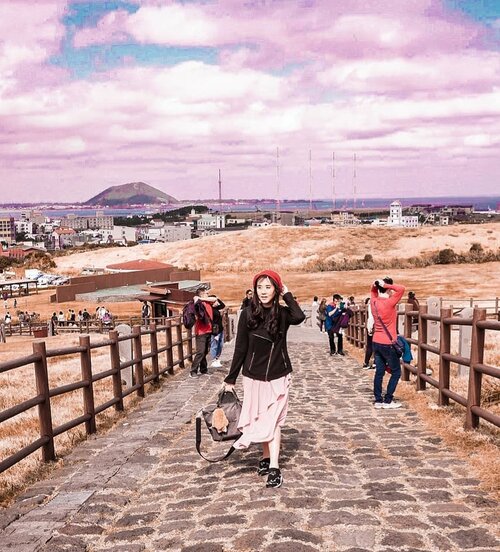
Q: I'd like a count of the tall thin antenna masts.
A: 5